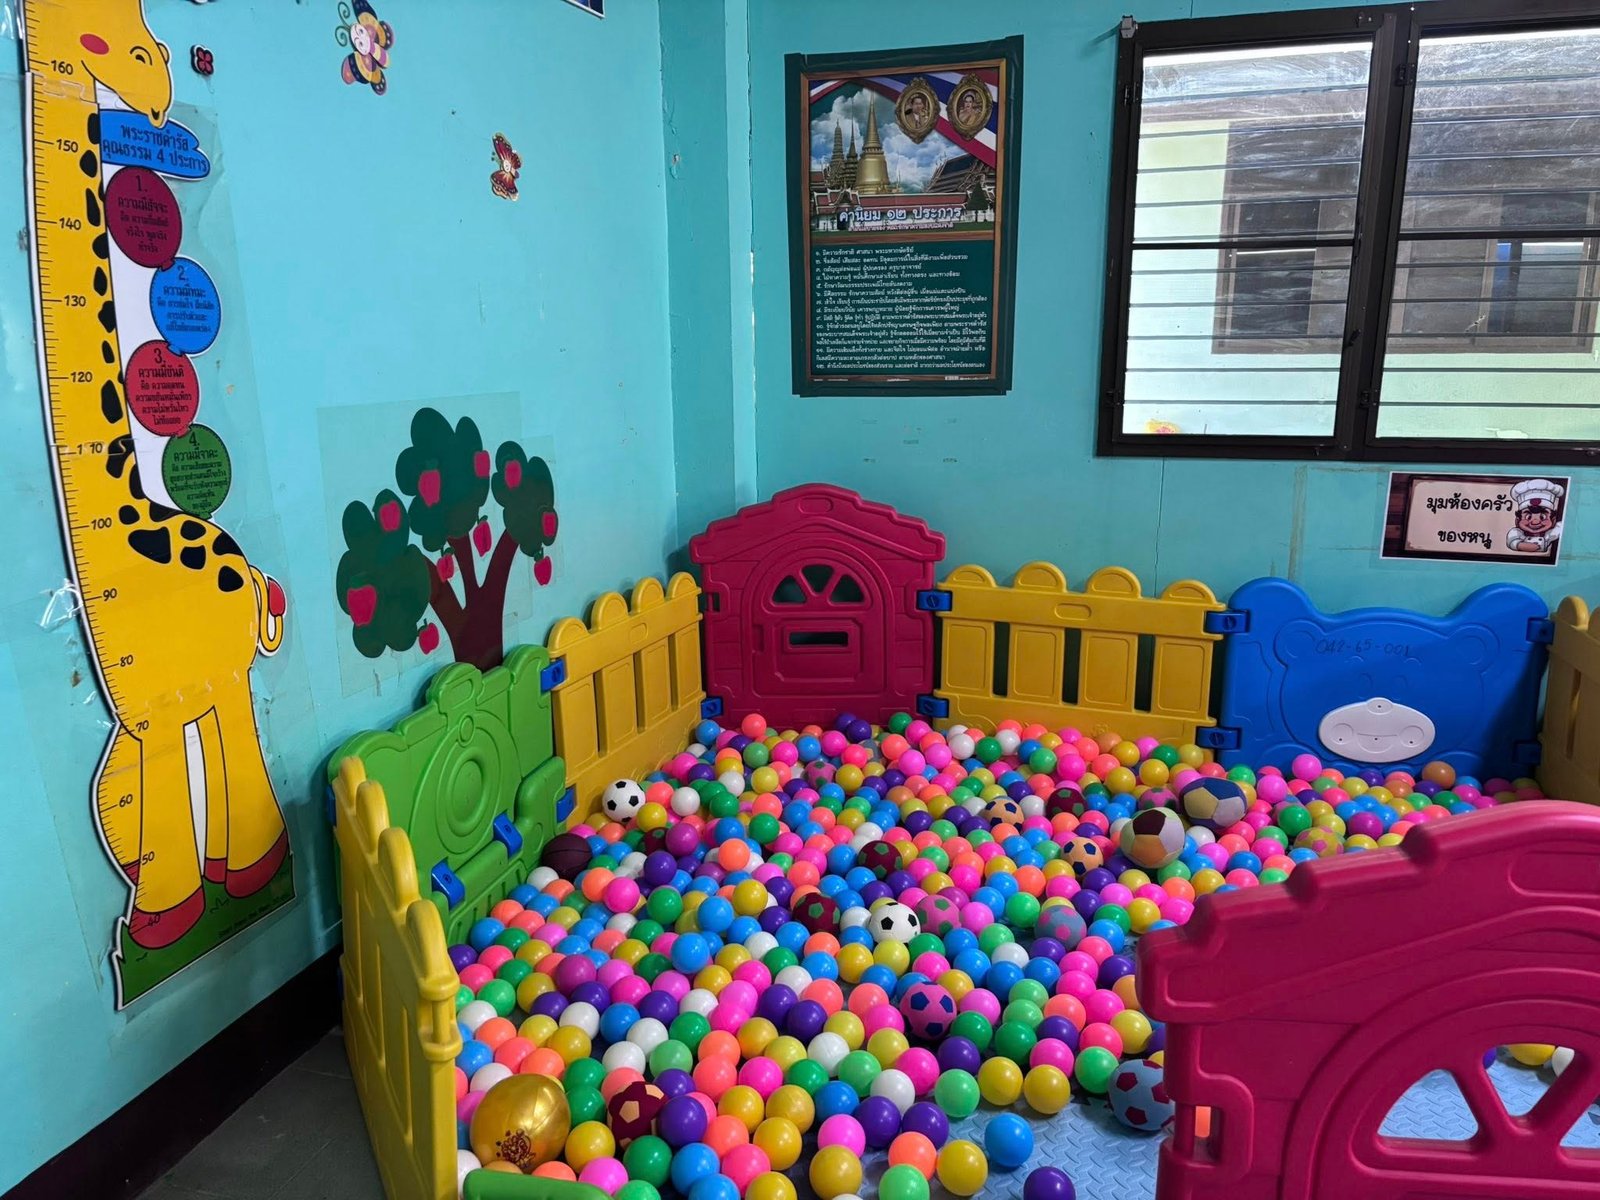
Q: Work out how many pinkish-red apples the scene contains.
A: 10